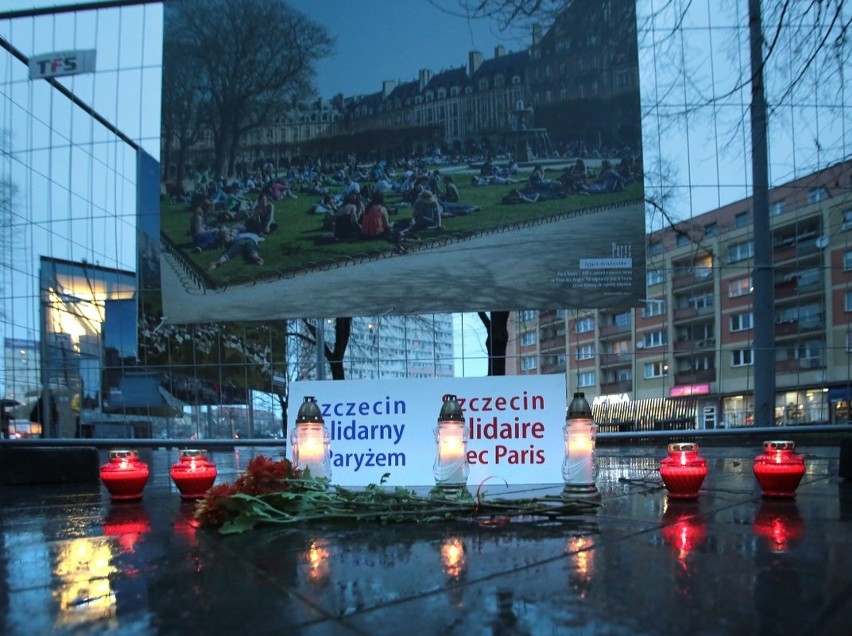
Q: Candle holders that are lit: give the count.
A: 7